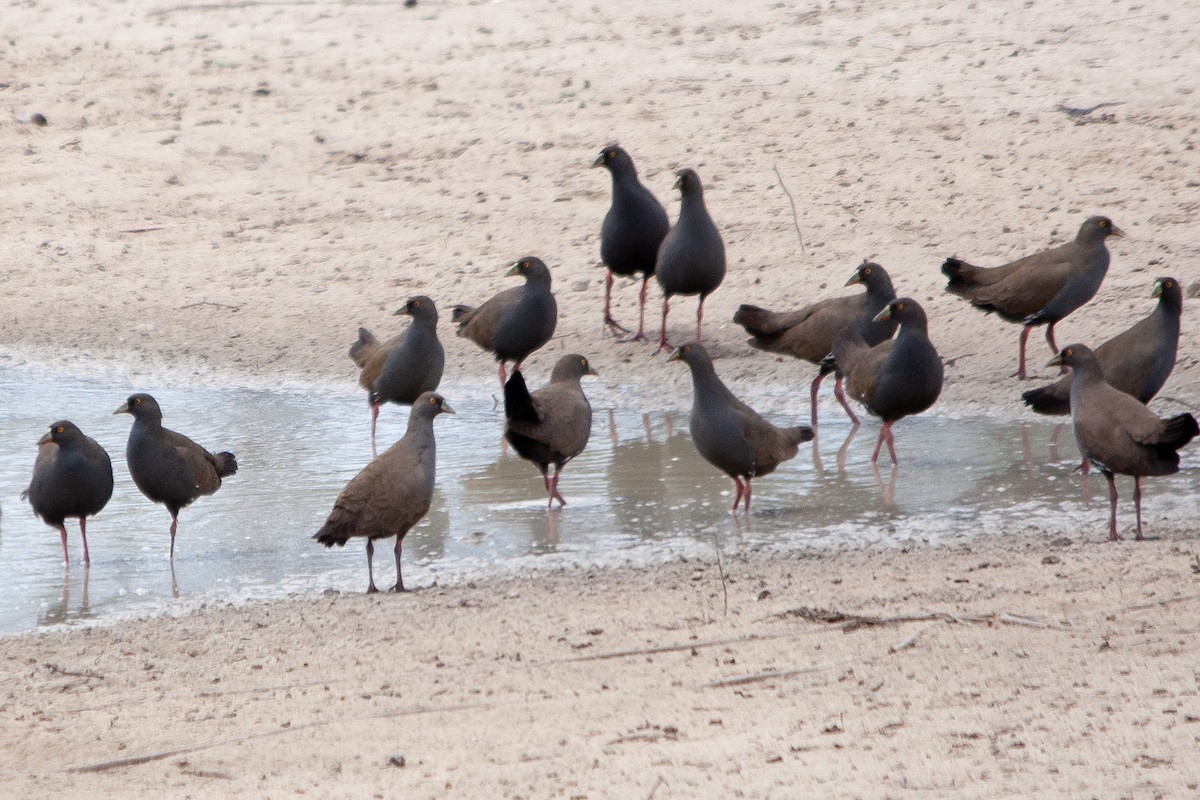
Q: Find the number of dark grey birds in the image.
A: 14